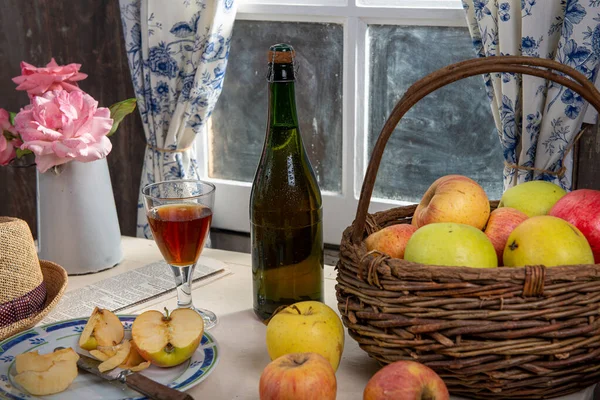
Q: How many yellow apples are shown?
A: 2